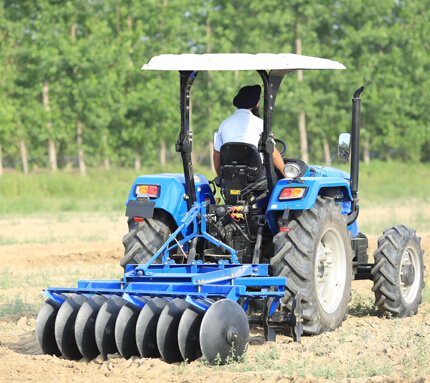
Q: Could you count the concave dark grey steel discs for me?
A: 9